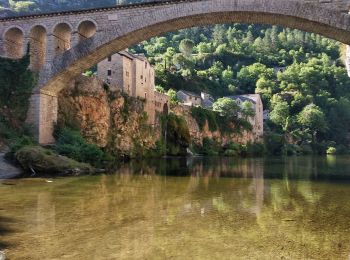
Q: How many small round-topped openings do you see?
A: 4